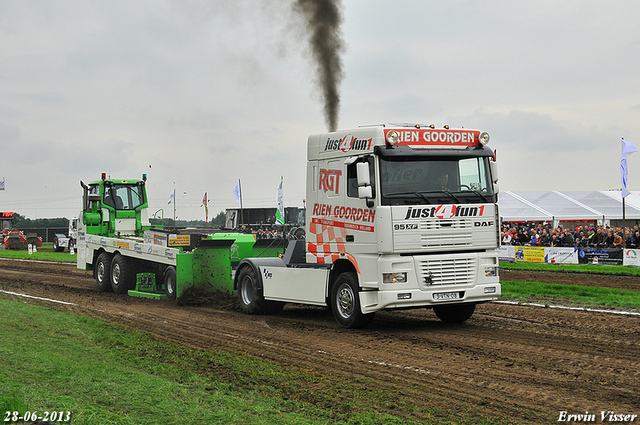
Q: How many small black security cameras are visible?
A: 0